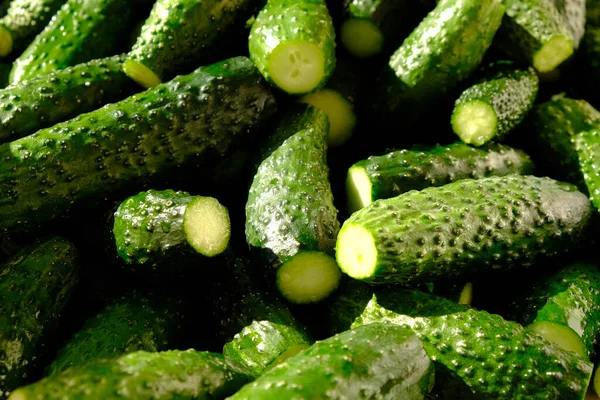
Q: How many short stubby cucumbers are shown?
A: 2